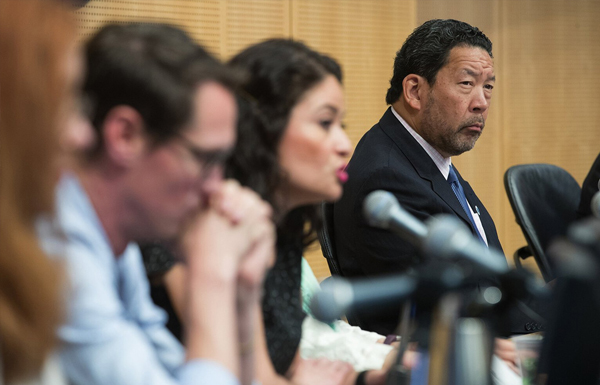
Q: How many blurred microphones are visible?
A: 3